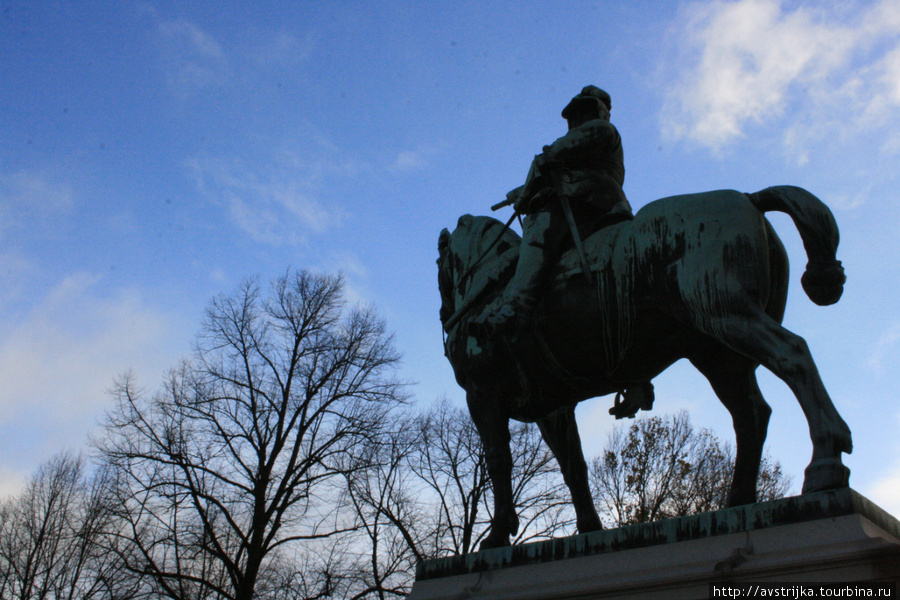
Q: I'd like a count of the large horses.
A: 1